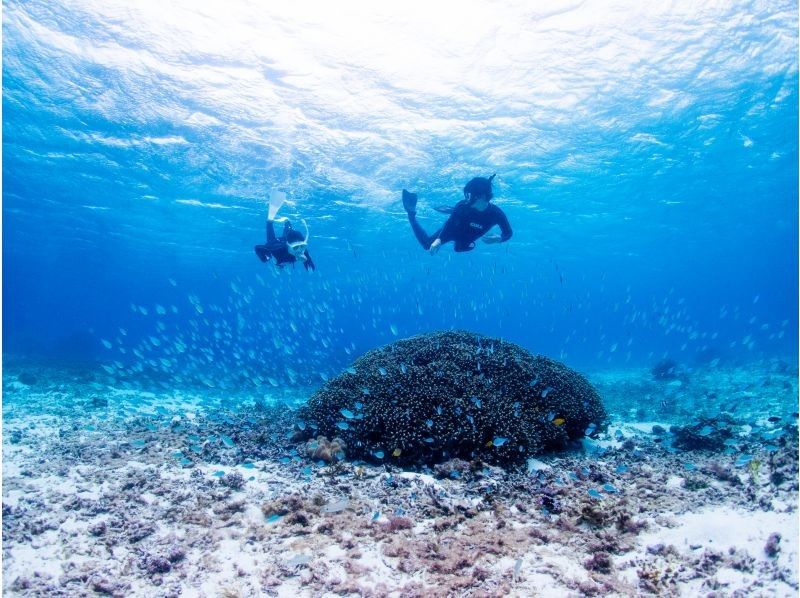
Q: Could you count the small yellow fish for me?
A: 3